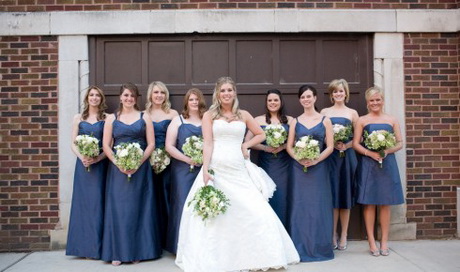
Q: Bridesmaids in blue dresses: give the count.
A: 8